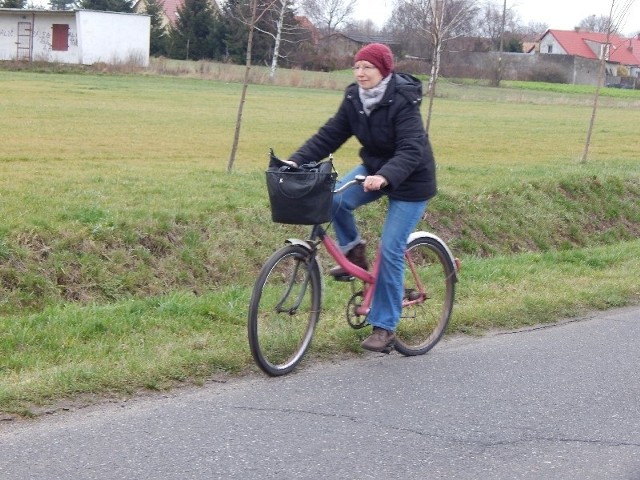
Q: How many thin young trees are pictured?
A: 3